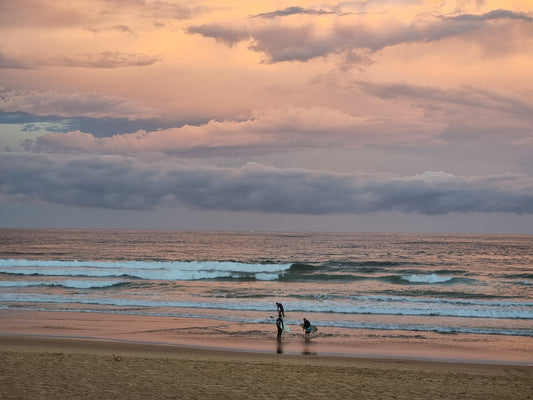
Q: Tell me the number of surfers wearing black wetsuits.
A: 2